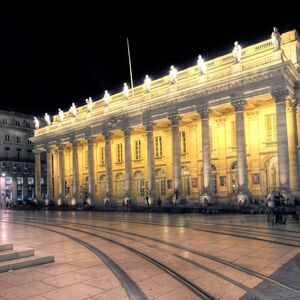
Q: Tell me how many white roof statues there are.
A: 12